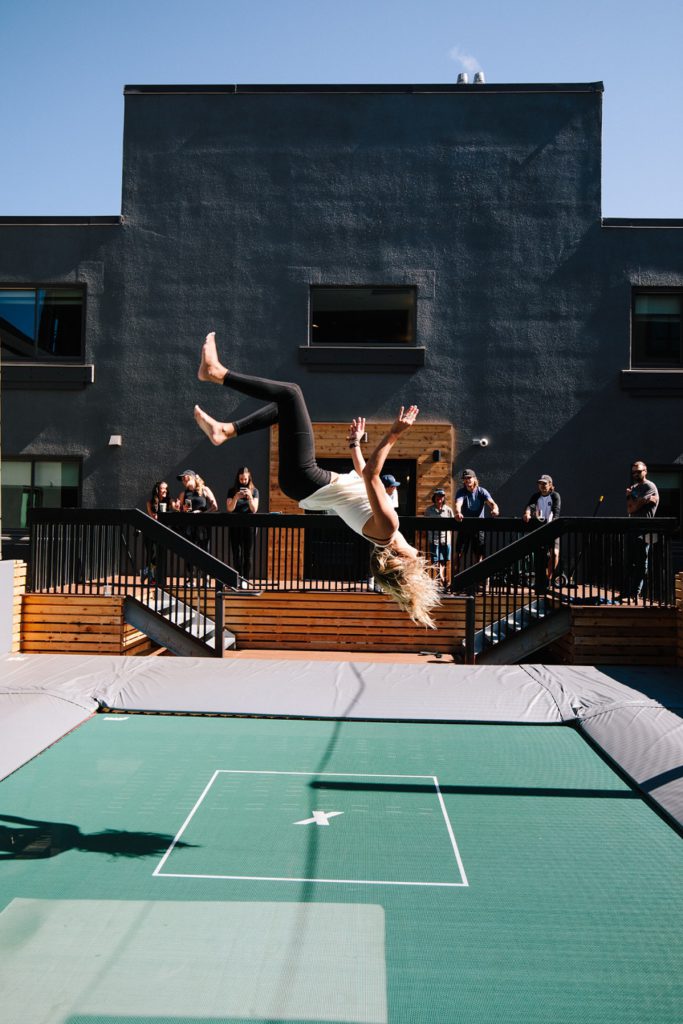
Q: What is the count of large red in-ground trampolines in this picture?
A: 0